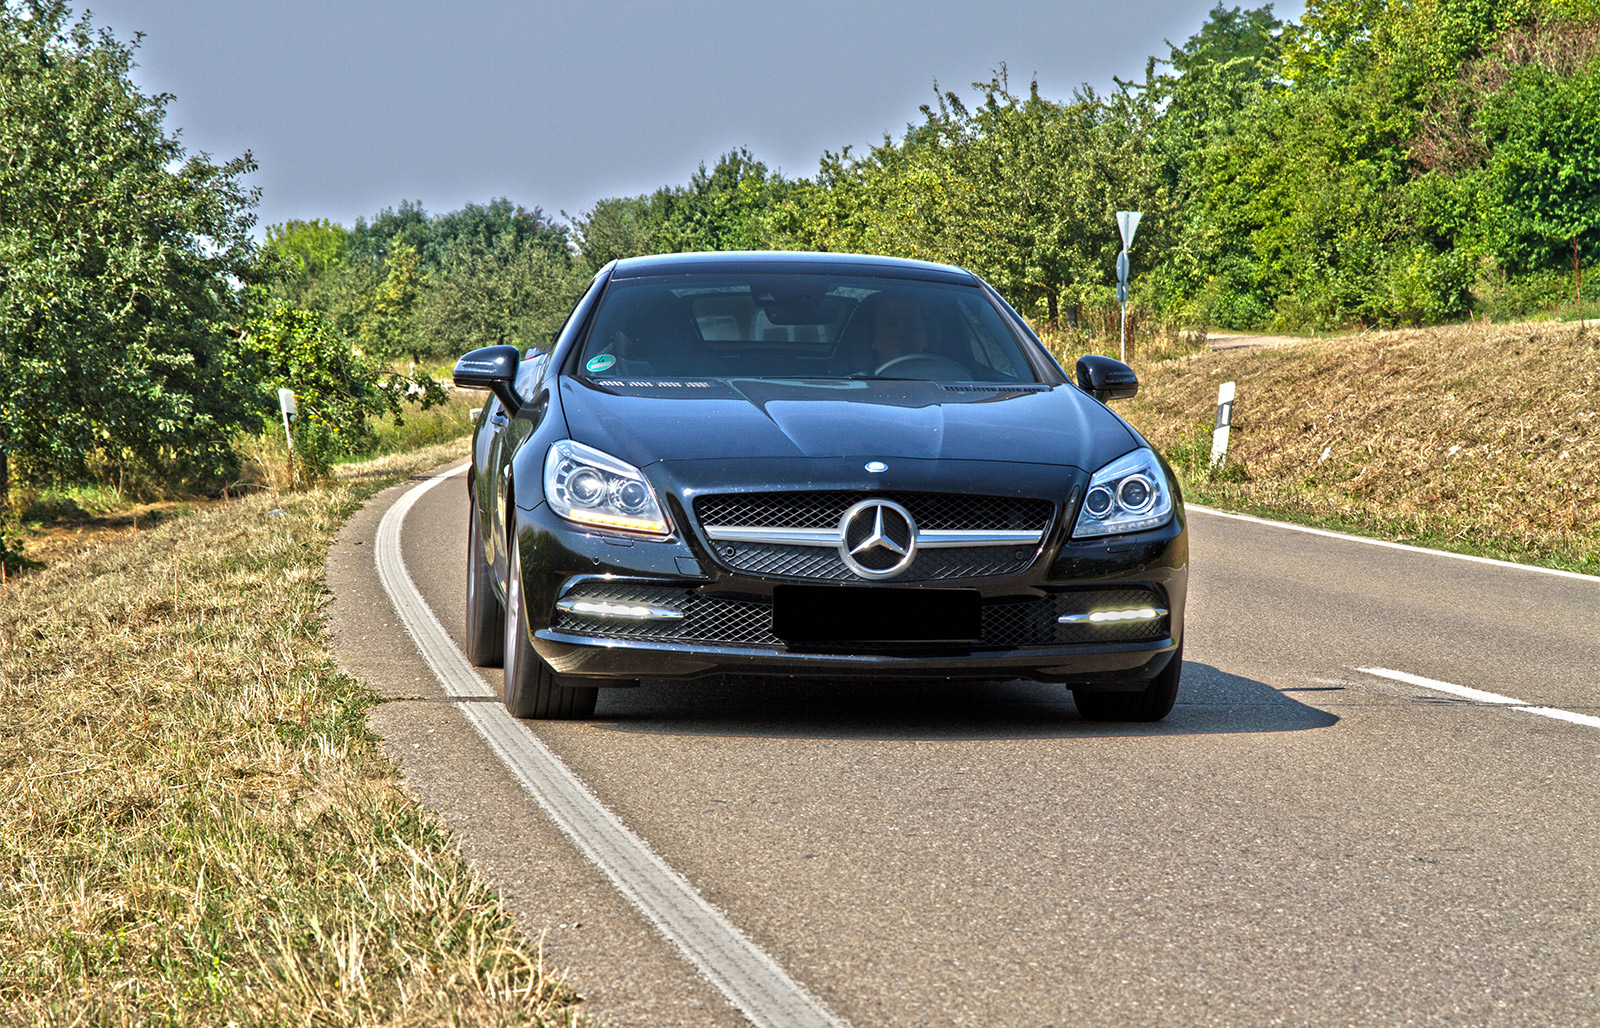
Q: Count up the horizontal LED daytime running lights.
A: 2